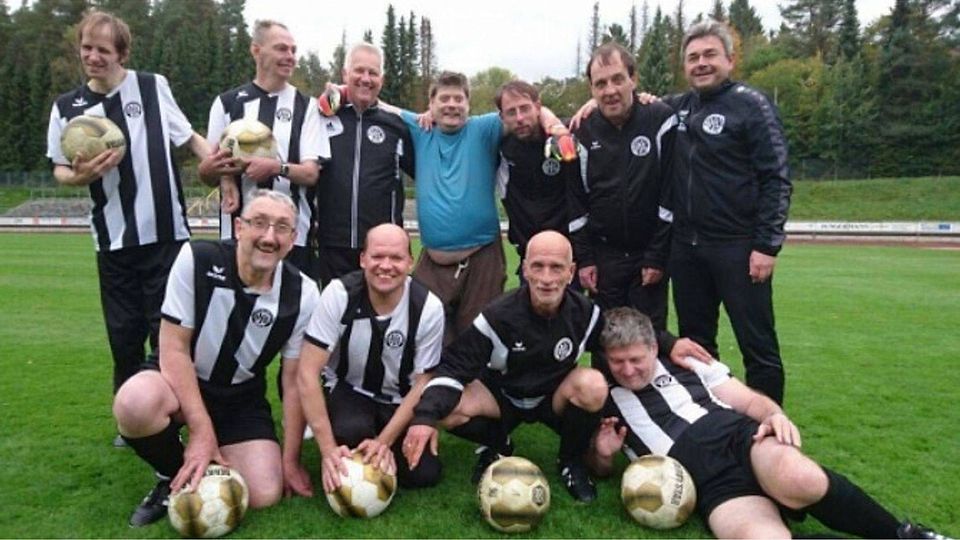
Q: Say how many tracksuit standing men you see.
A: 4